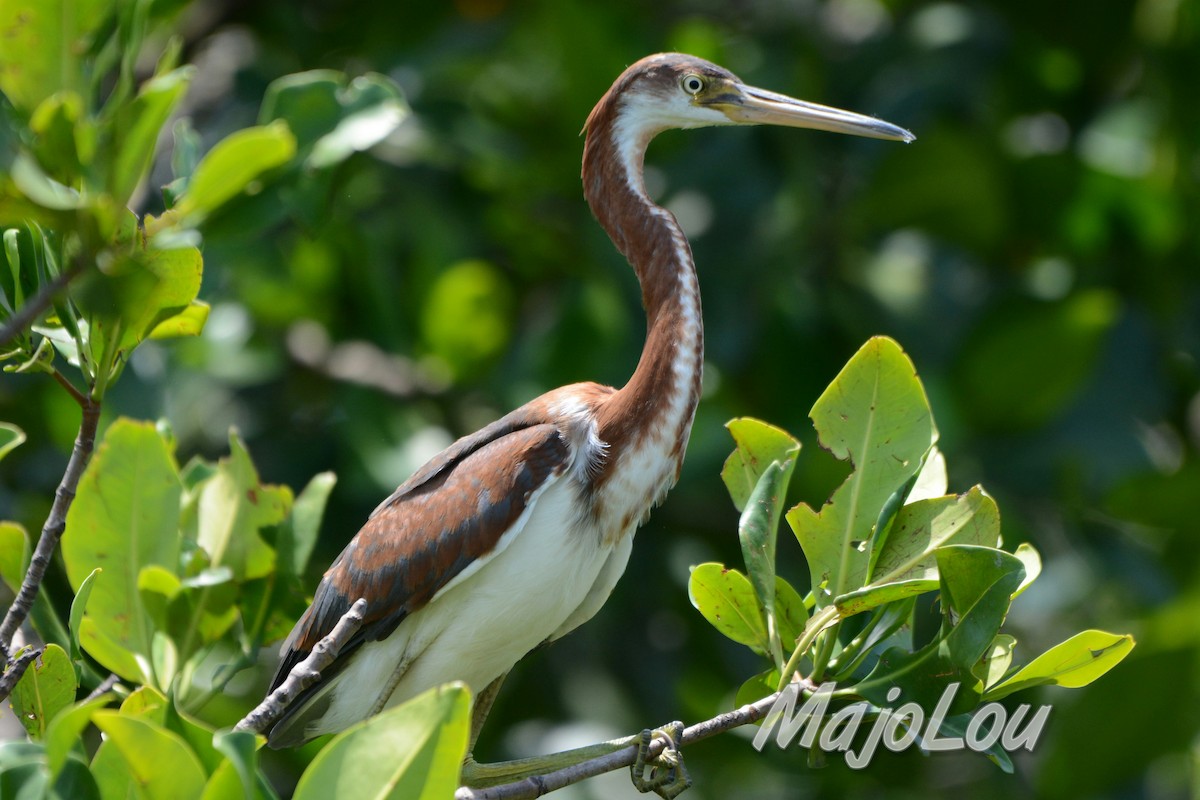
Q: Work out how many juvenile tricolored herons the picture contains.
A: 1